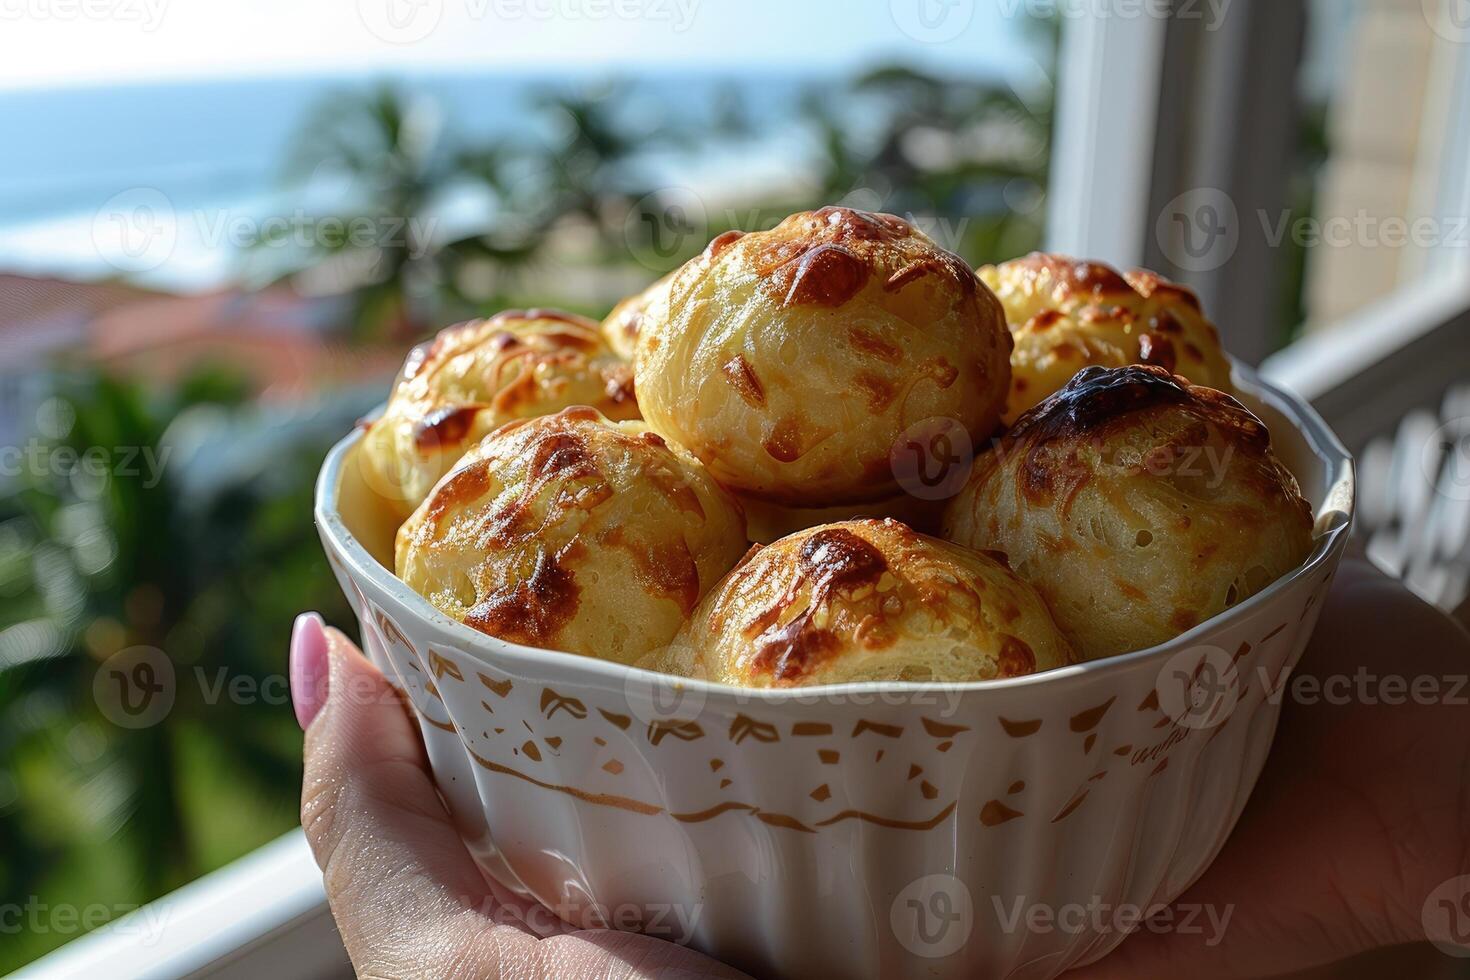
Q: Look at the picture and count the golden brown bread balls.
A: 7